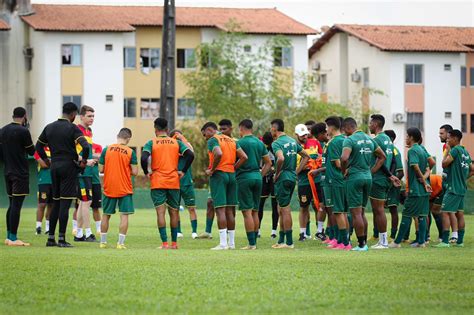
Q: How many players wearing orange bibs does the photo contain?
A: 3